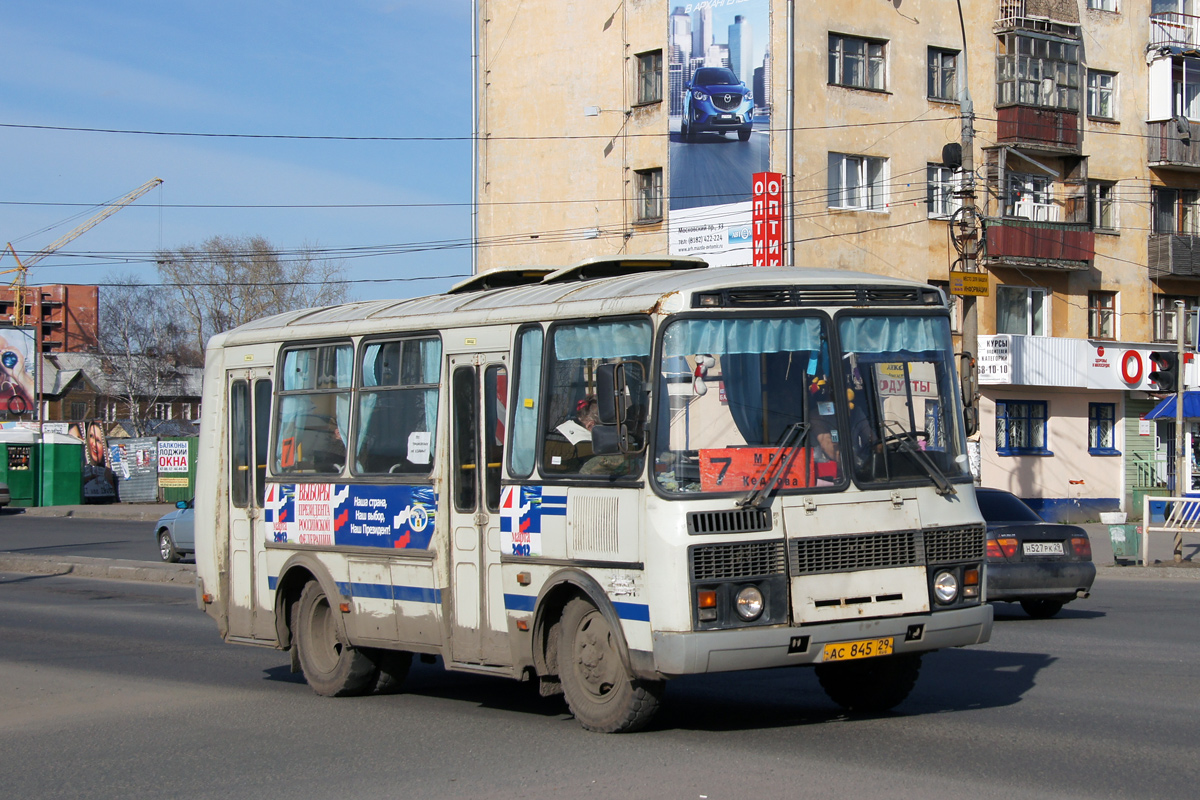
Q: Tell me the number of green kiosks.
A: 2